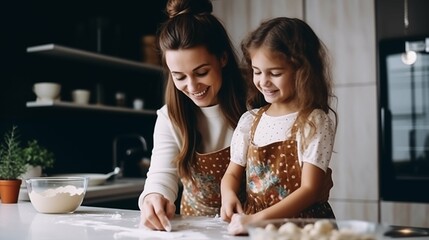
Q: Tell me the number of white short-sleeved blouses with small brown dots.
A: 1